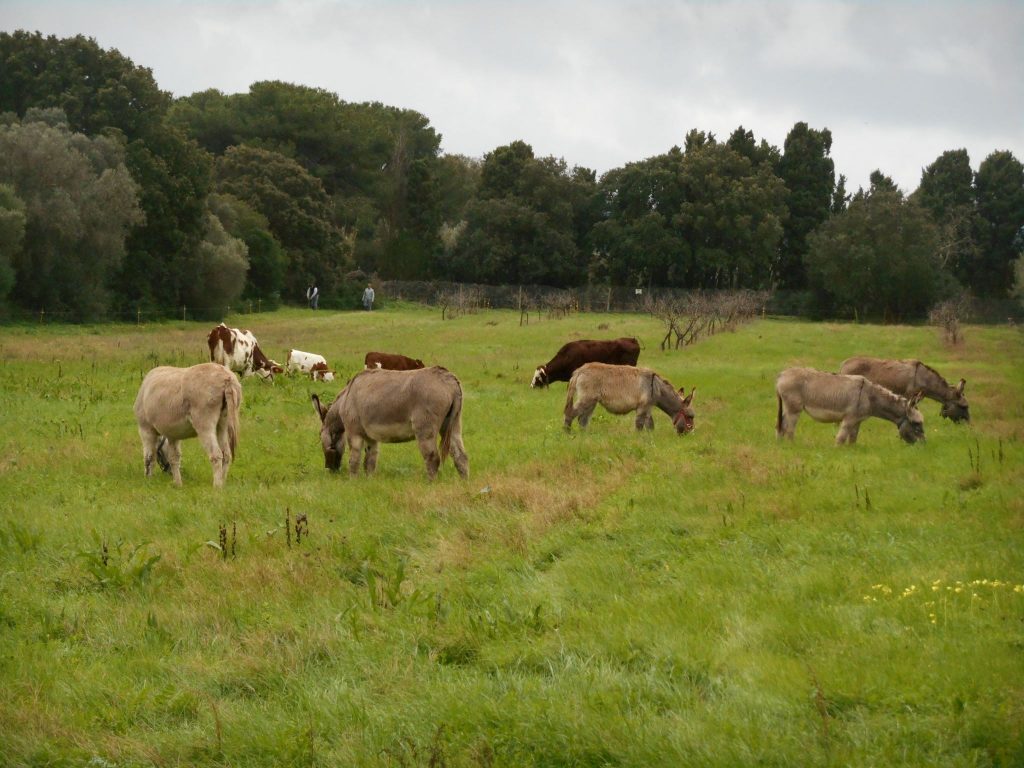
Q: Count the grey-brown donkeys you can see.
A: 5